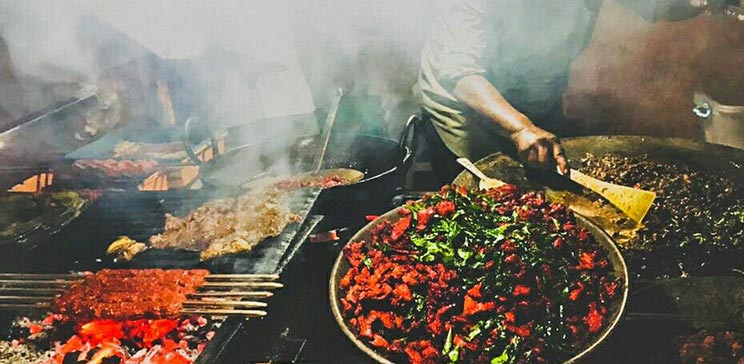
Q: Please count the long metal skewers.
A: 5